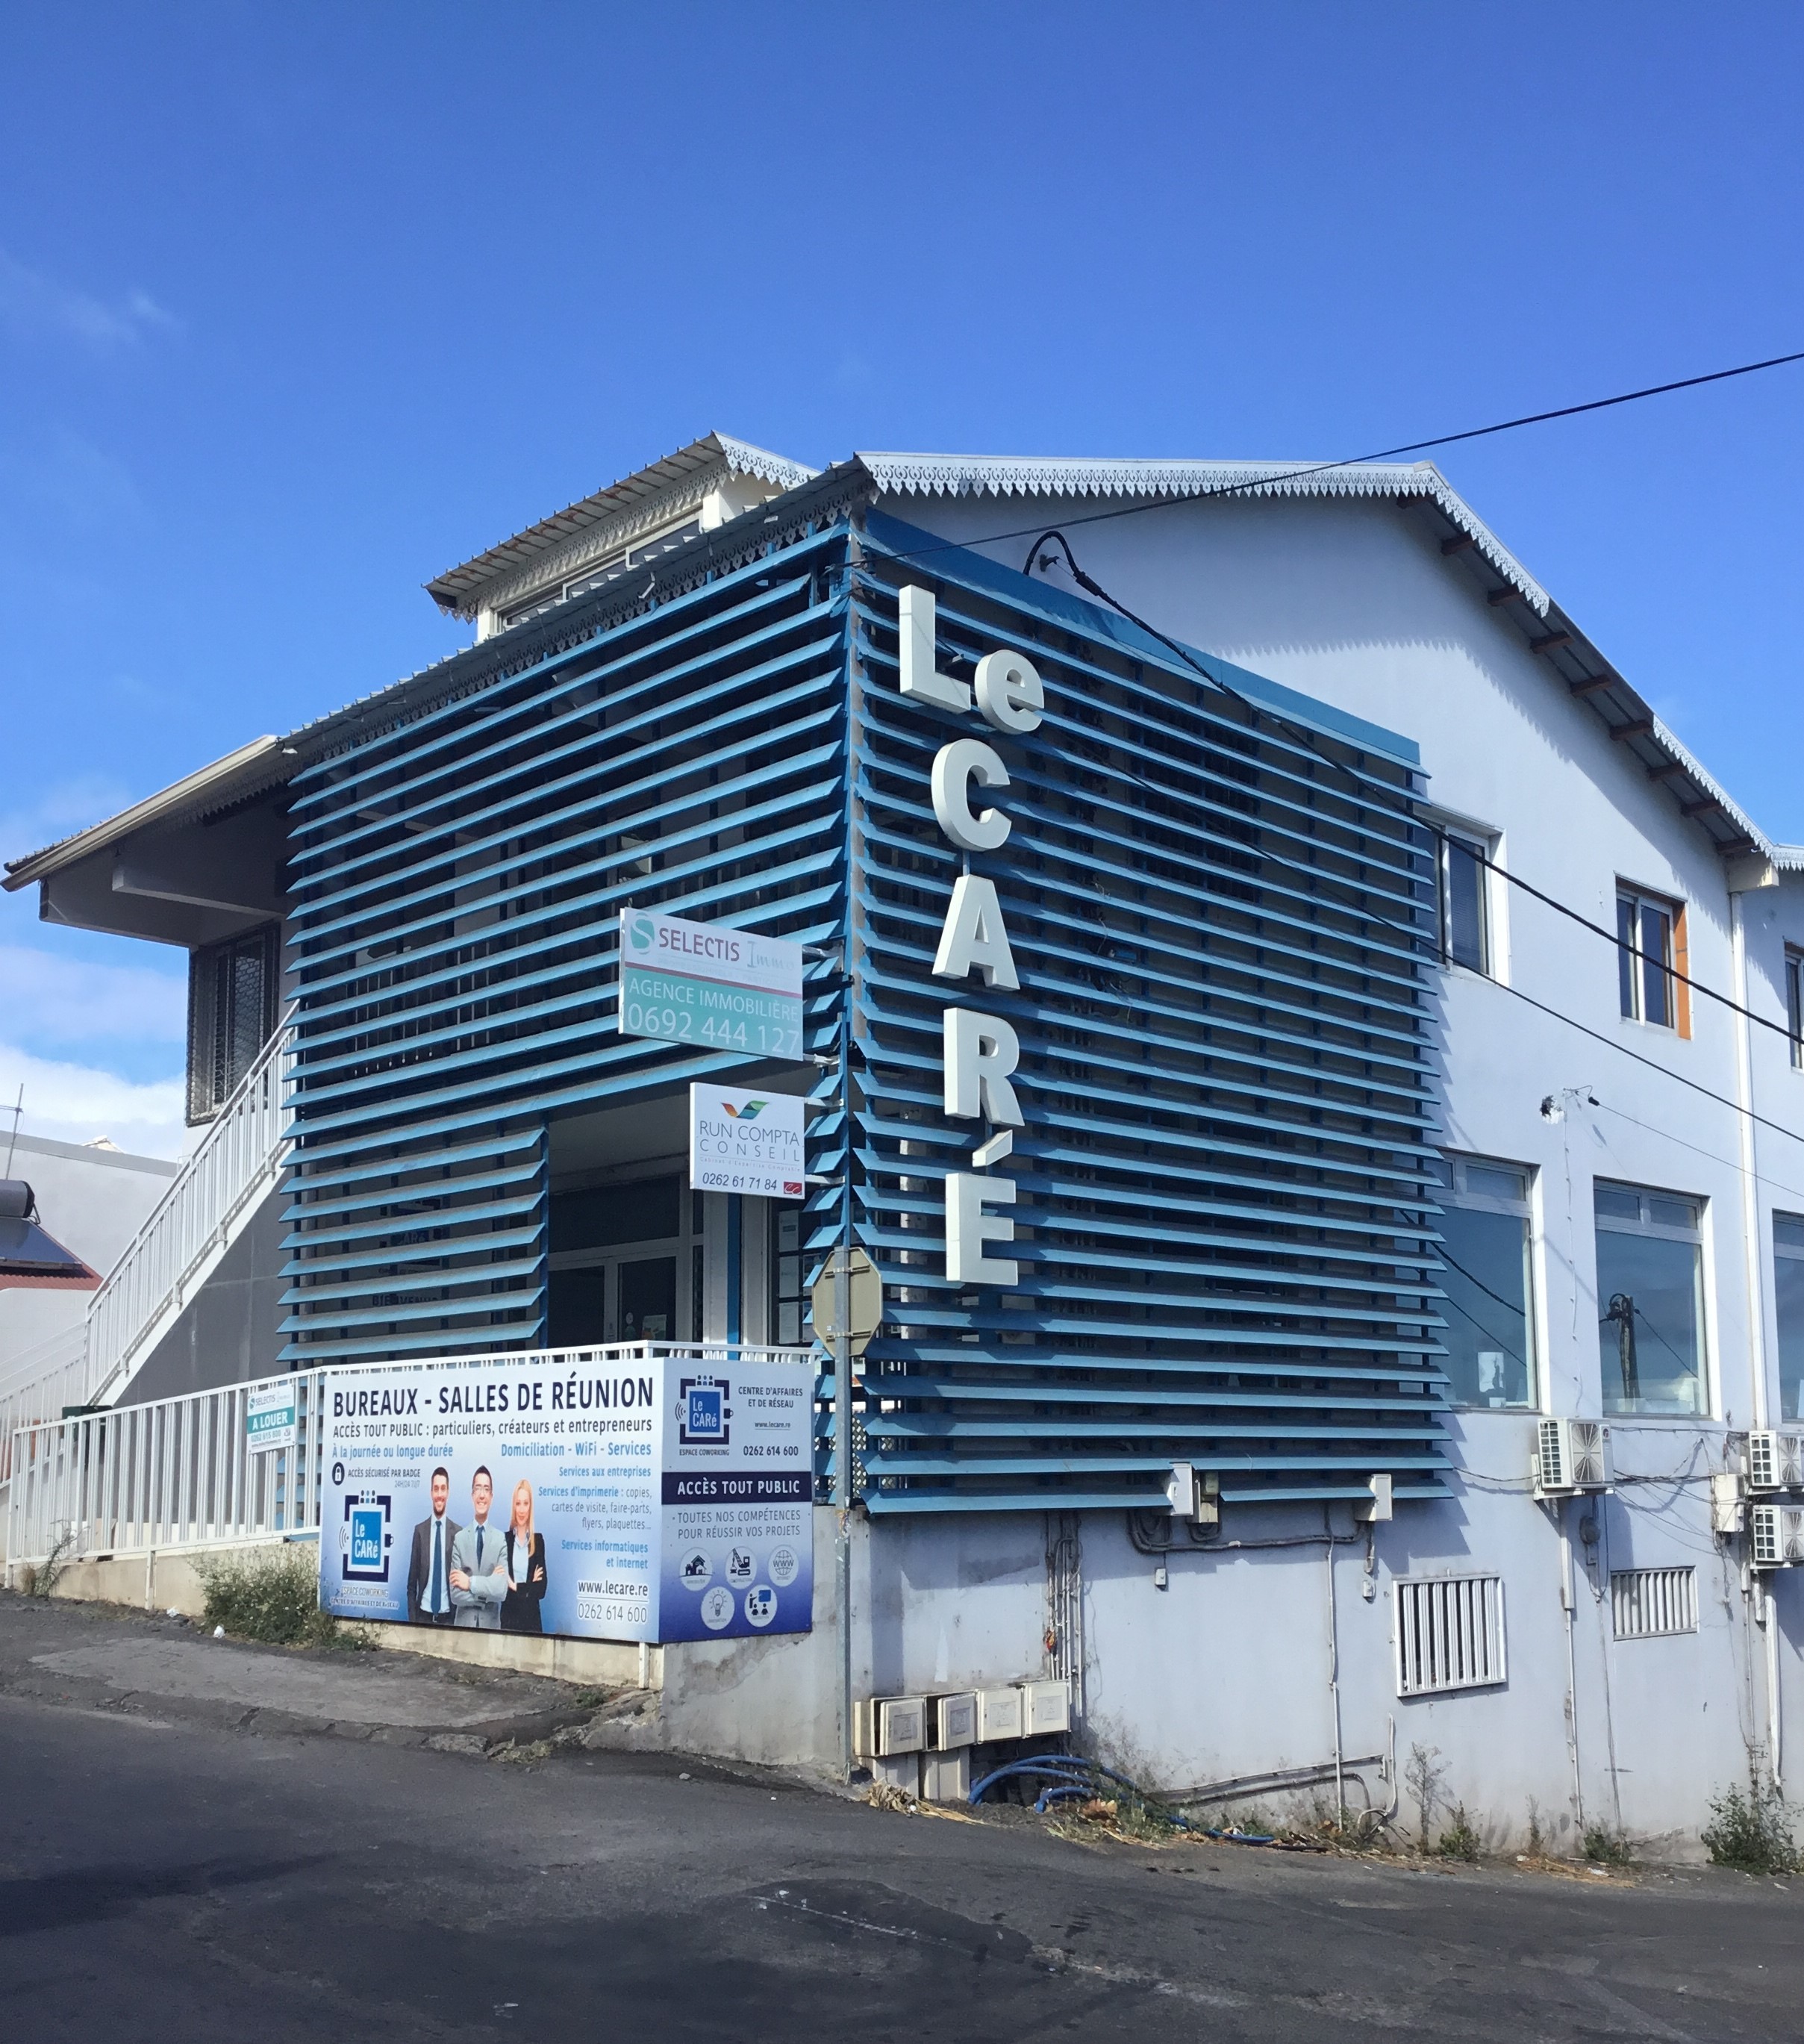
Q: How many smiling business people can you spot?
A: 3